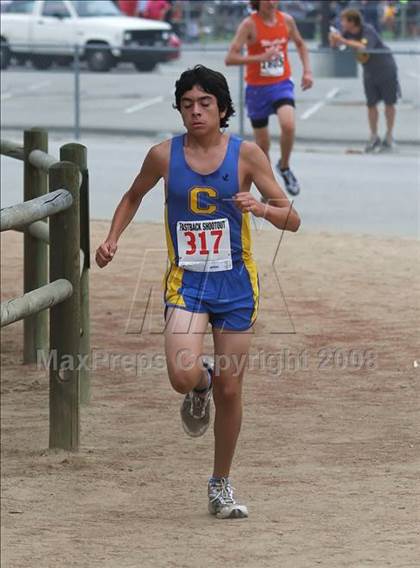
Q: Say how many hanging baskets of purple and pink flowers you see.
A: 0